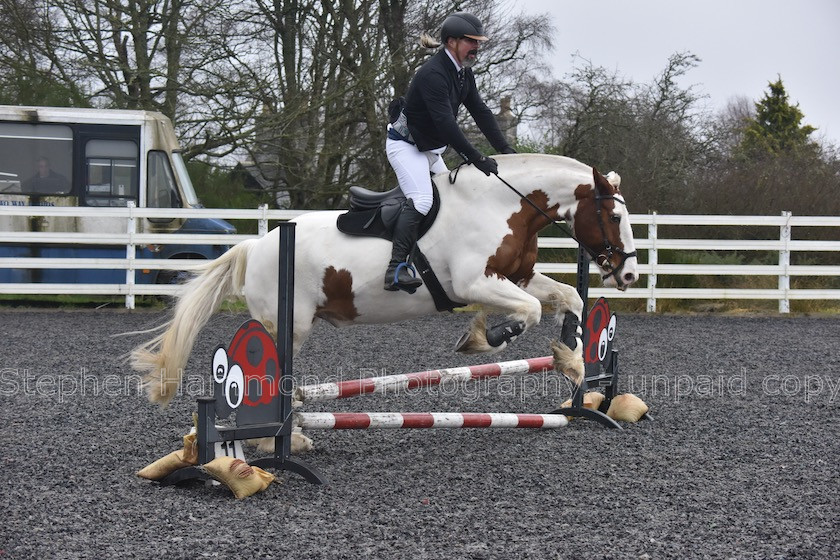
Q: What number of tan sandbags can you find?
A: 4